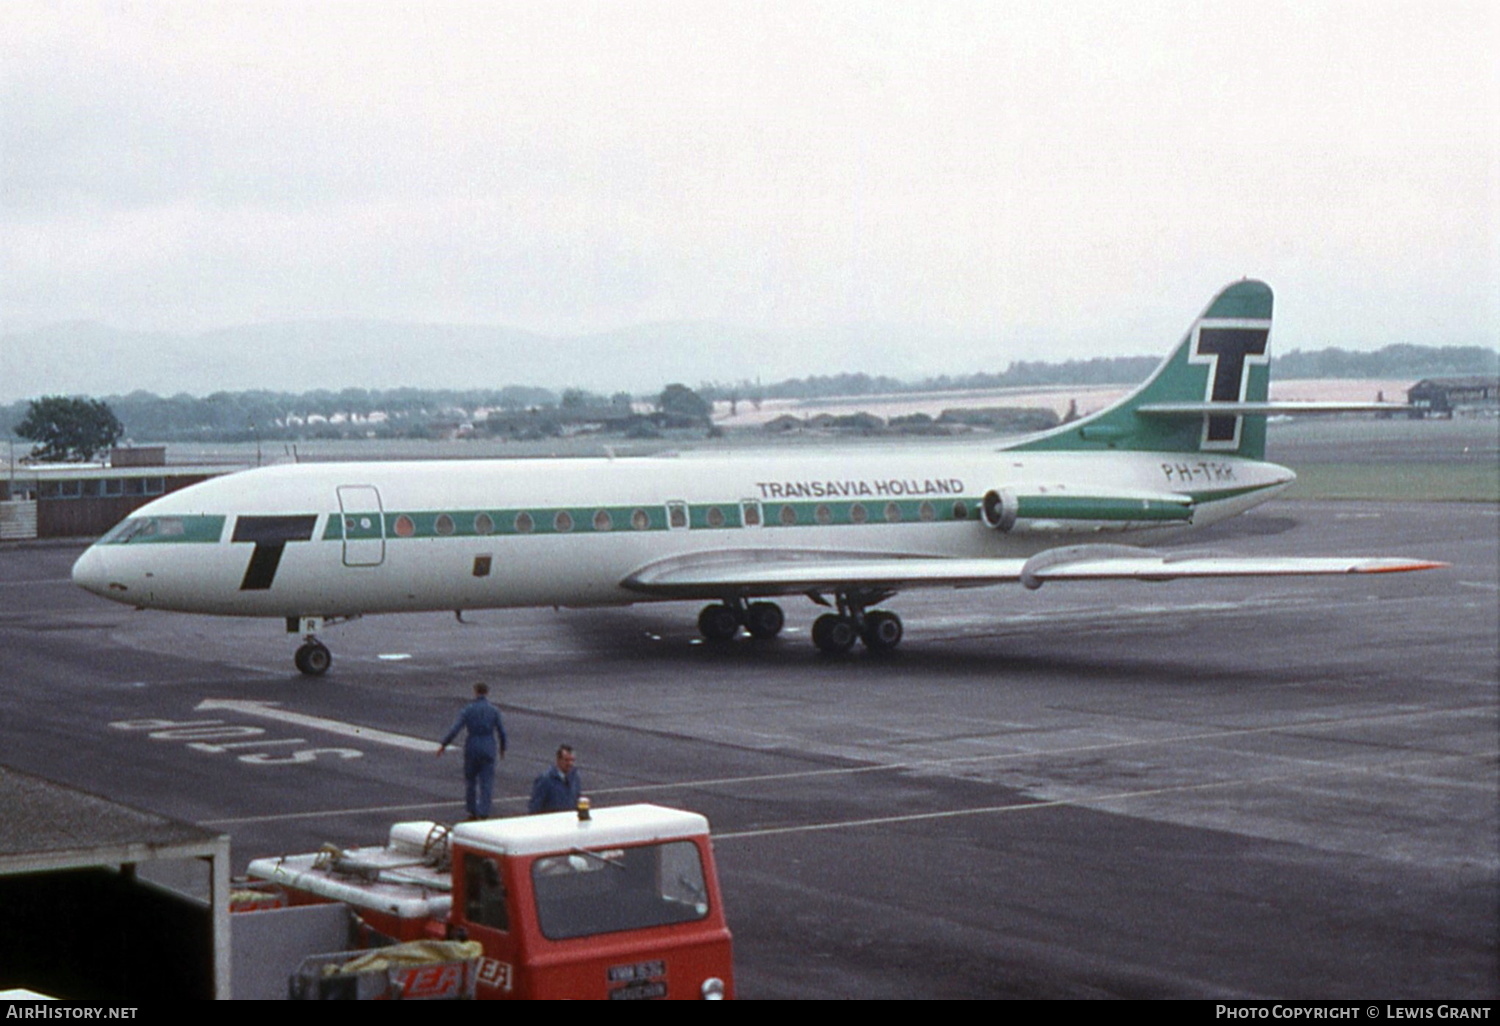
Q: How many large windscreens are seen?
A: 1